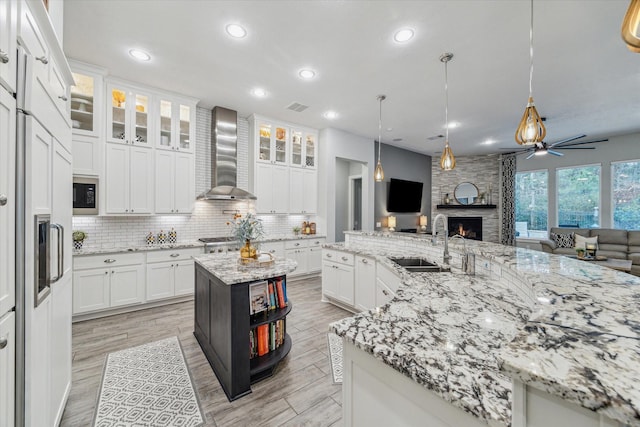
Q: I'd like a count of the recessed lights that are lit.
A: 8